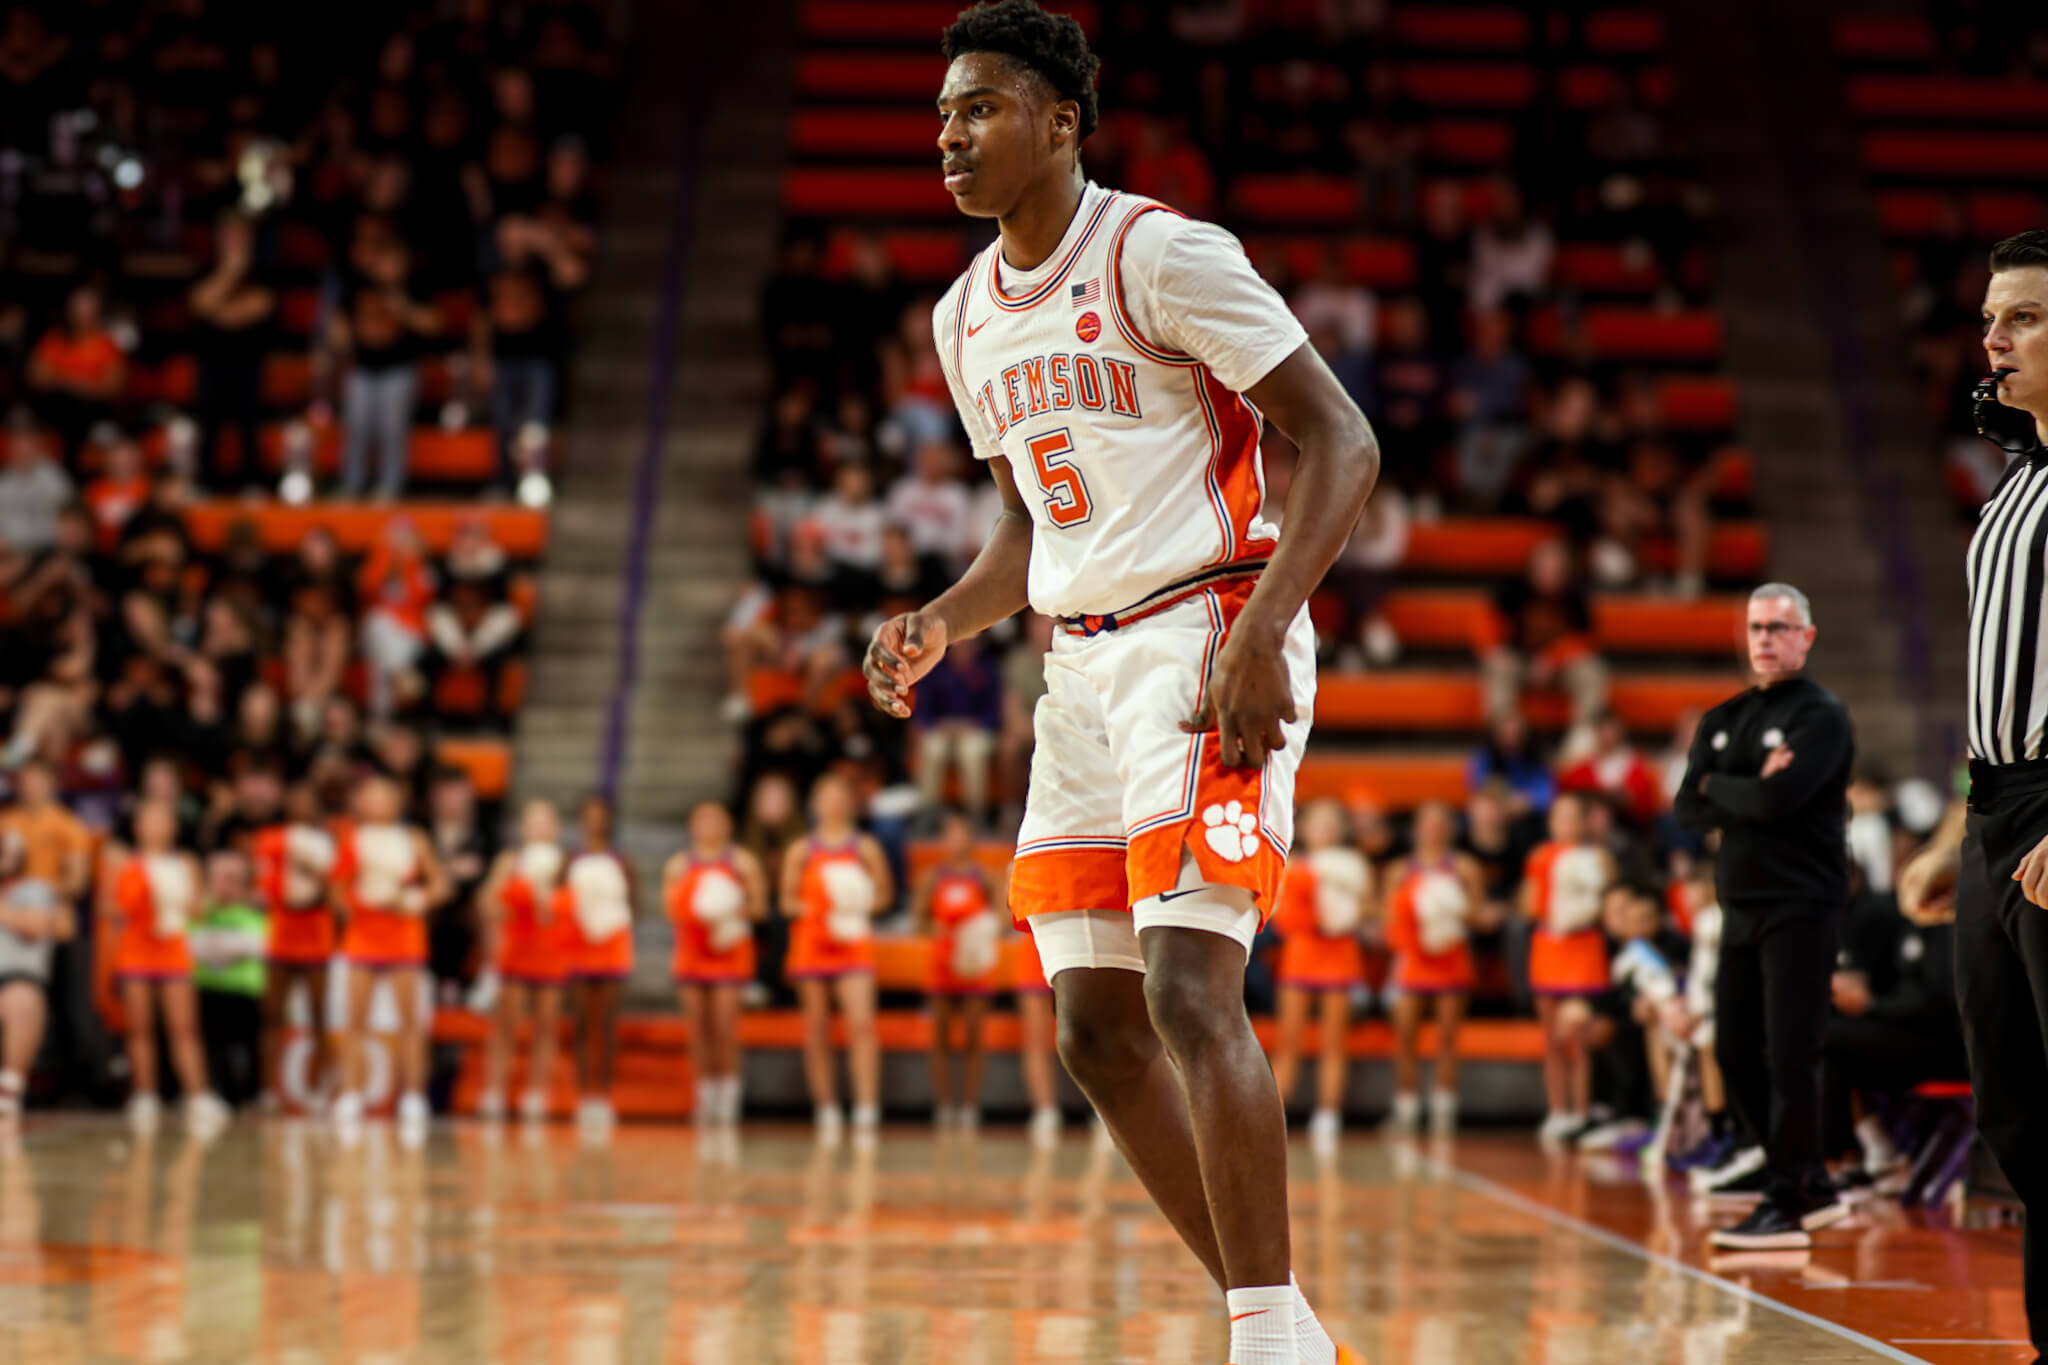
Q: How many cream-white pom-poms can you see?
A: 11